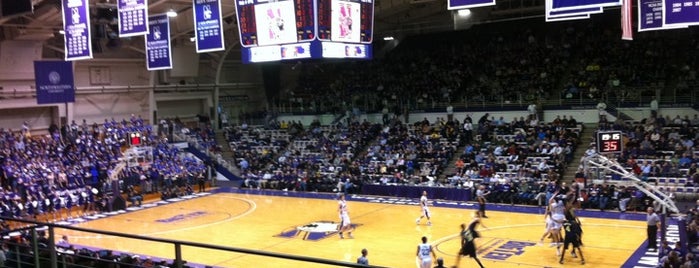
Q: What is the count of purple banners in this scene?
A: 11